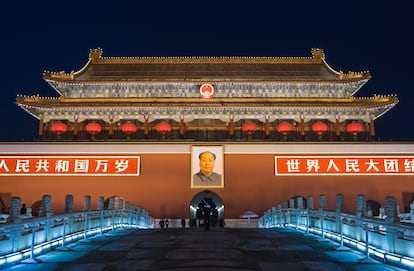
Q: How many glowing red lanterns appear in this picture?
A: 8